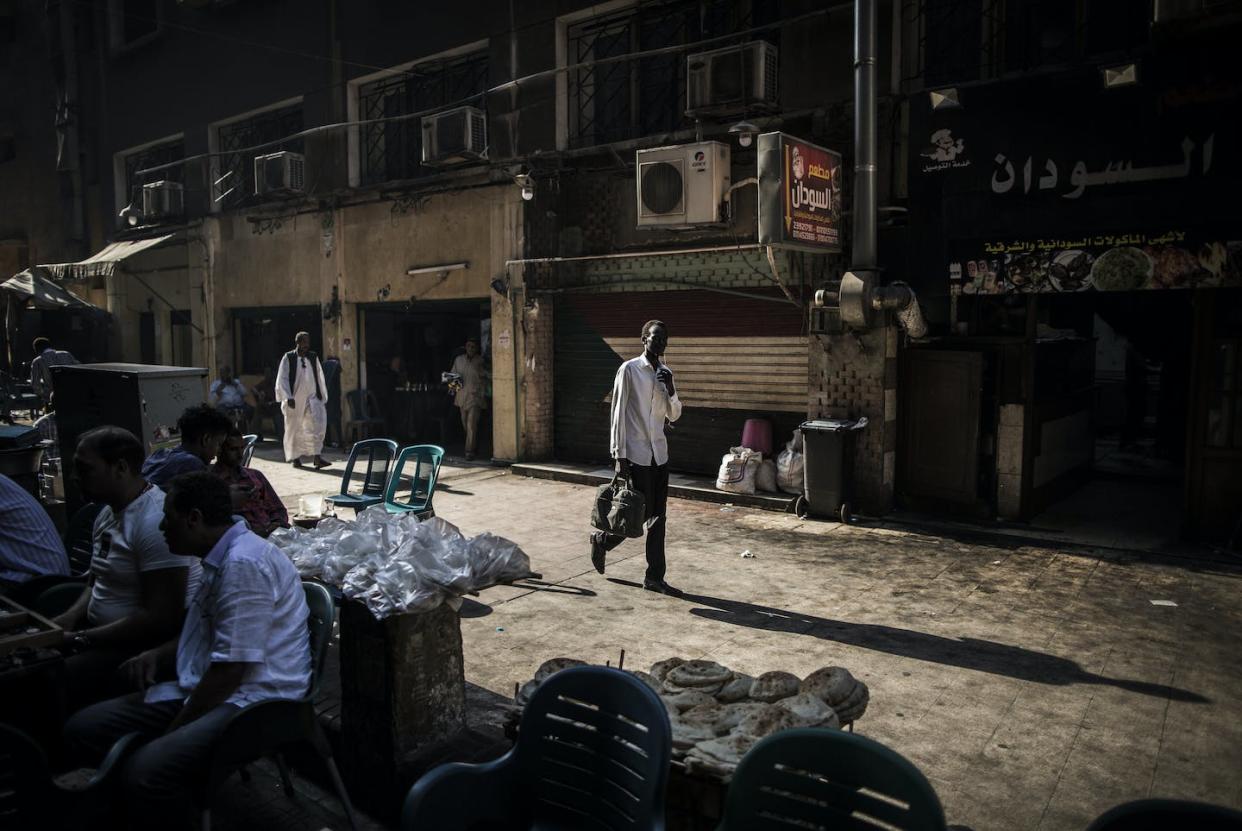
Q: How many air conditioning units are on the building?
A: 5